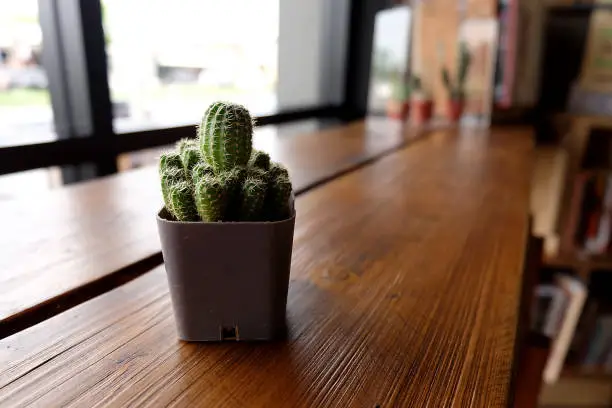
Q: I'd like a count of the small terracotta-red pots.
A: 3